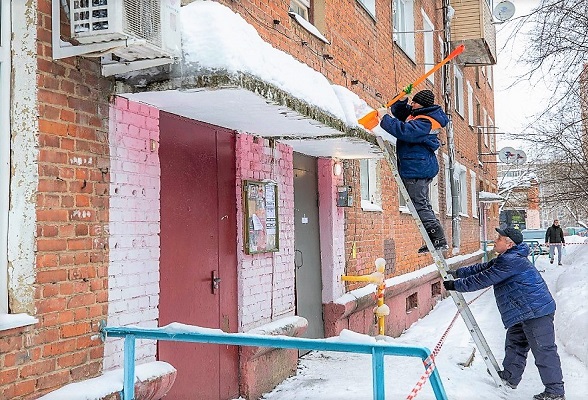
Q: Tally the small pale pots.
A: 0